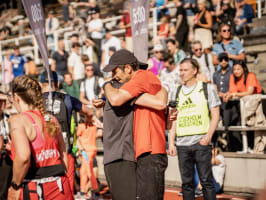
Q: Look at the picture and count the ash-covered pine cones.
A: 0